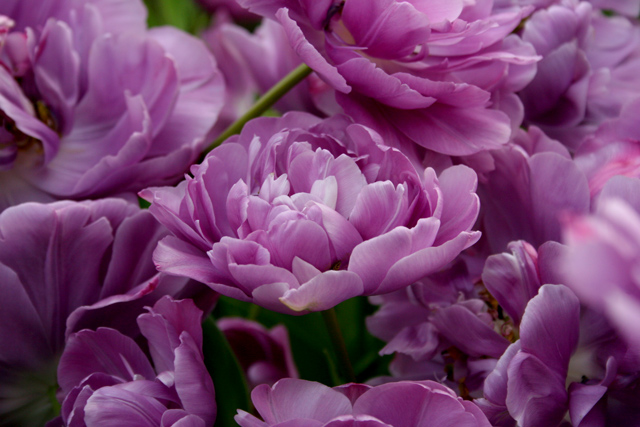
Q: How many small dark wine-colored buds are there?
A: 1